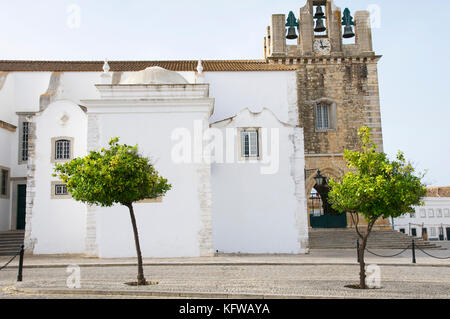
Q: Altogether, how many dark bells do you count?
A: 4